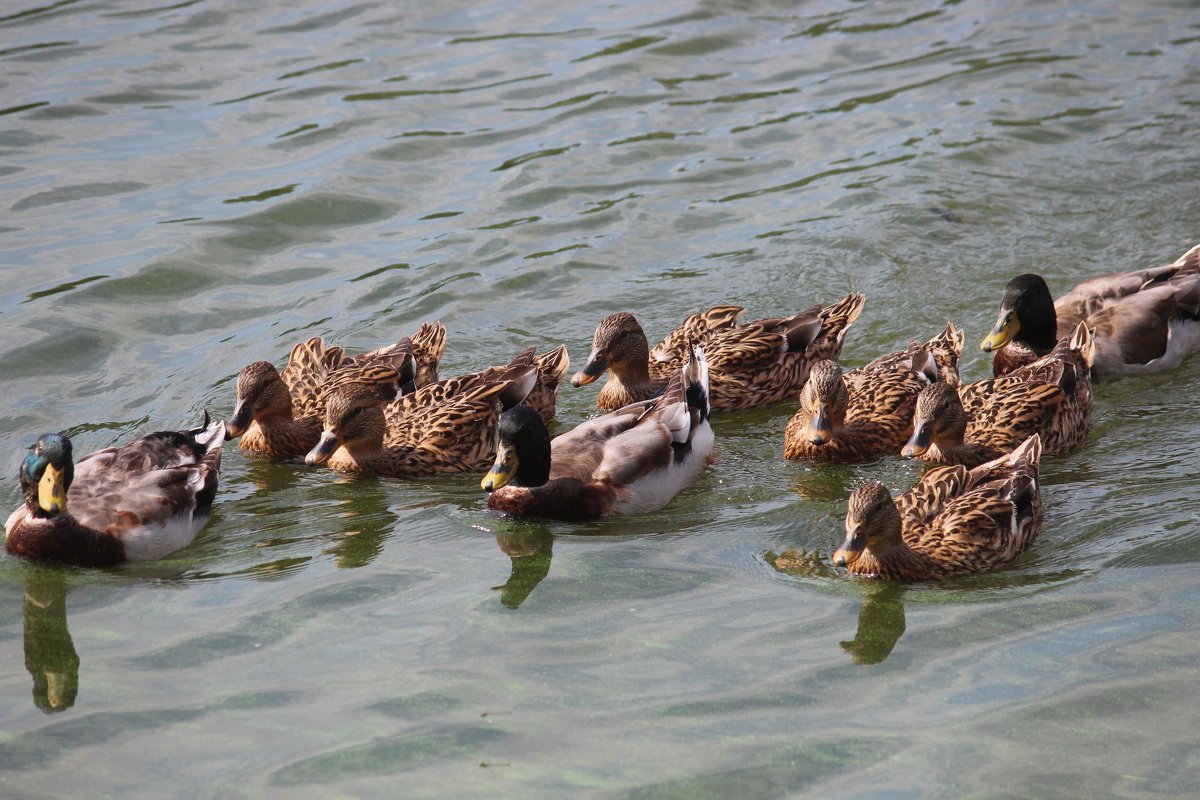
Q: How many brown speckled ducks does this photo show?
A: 6